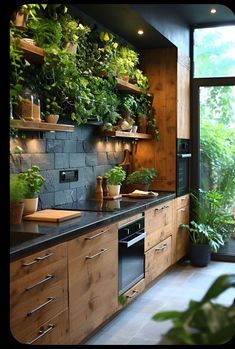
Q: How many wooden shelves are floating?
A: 4